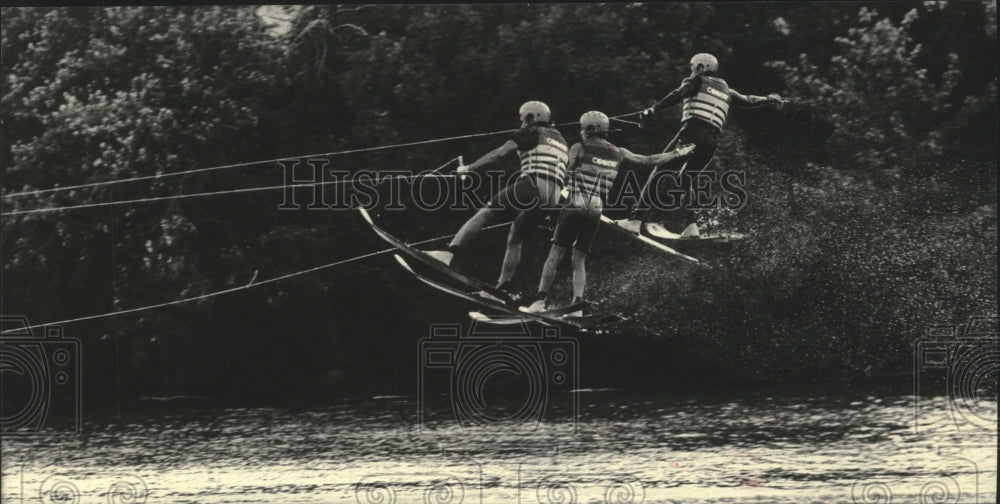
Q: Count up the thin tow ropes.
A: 3